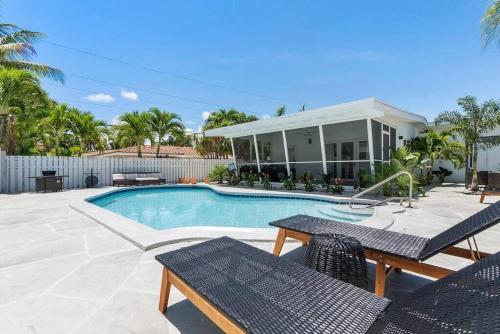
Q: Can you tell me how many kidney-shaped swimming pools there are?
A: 1